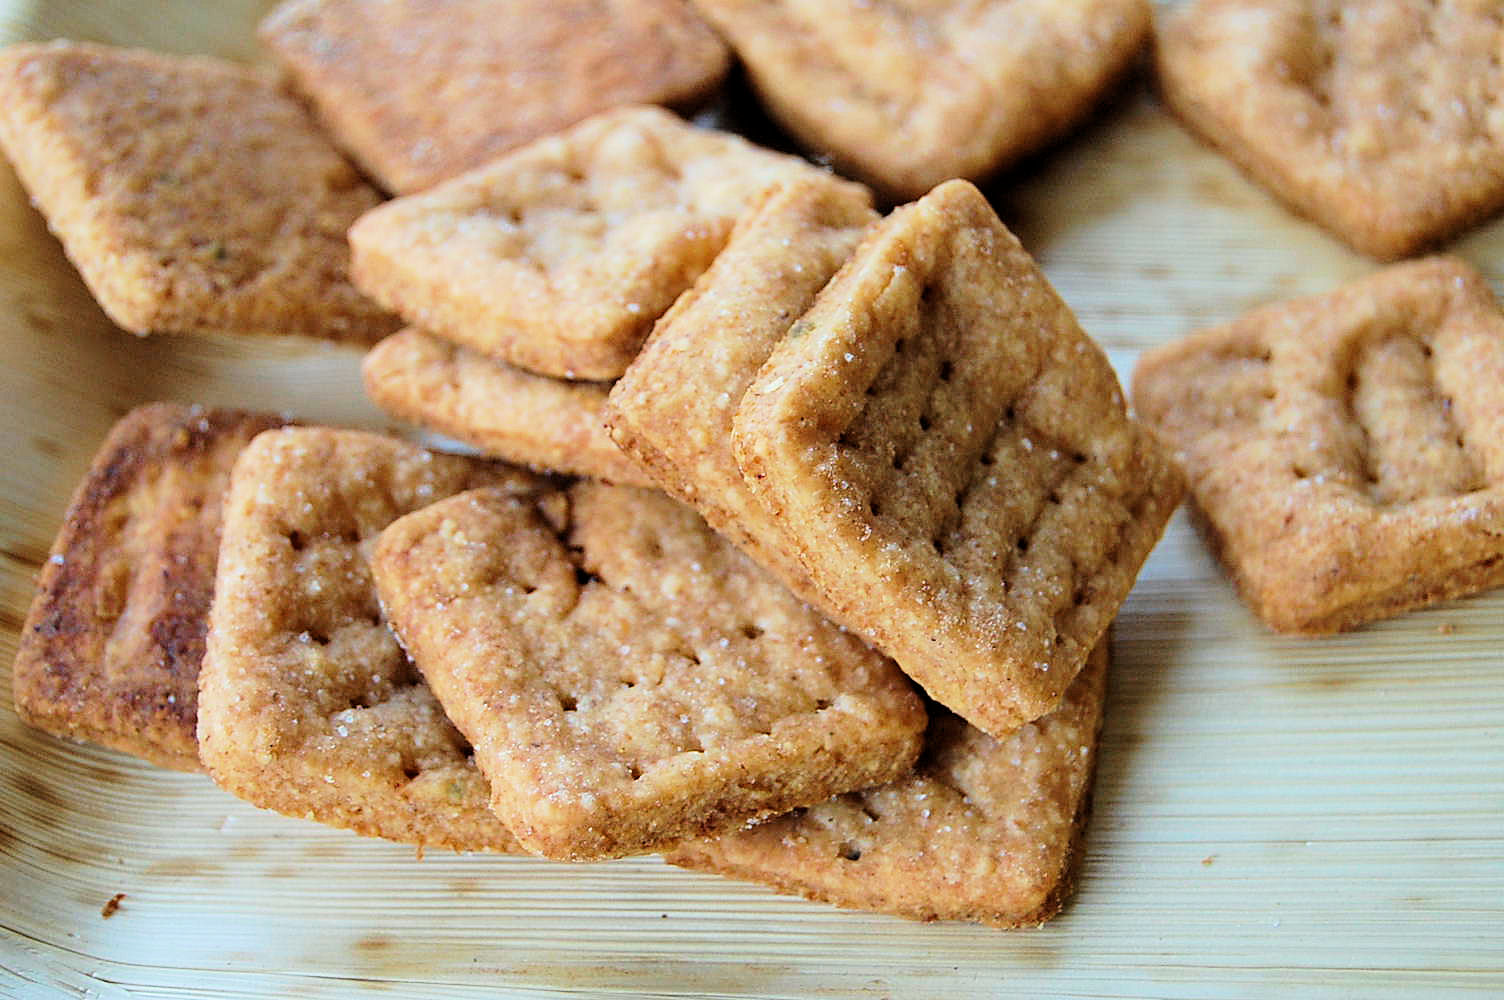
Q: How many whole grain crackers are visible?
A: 13